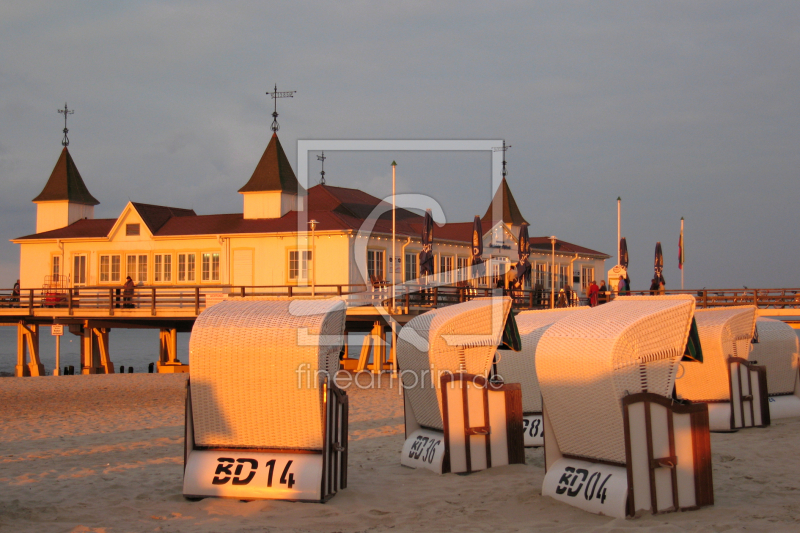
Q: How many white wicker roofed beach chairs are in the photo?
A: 6